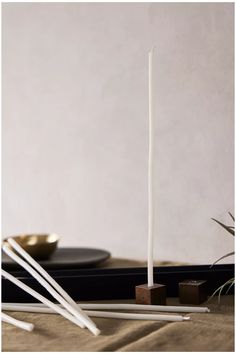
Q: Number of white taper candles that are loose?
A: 6